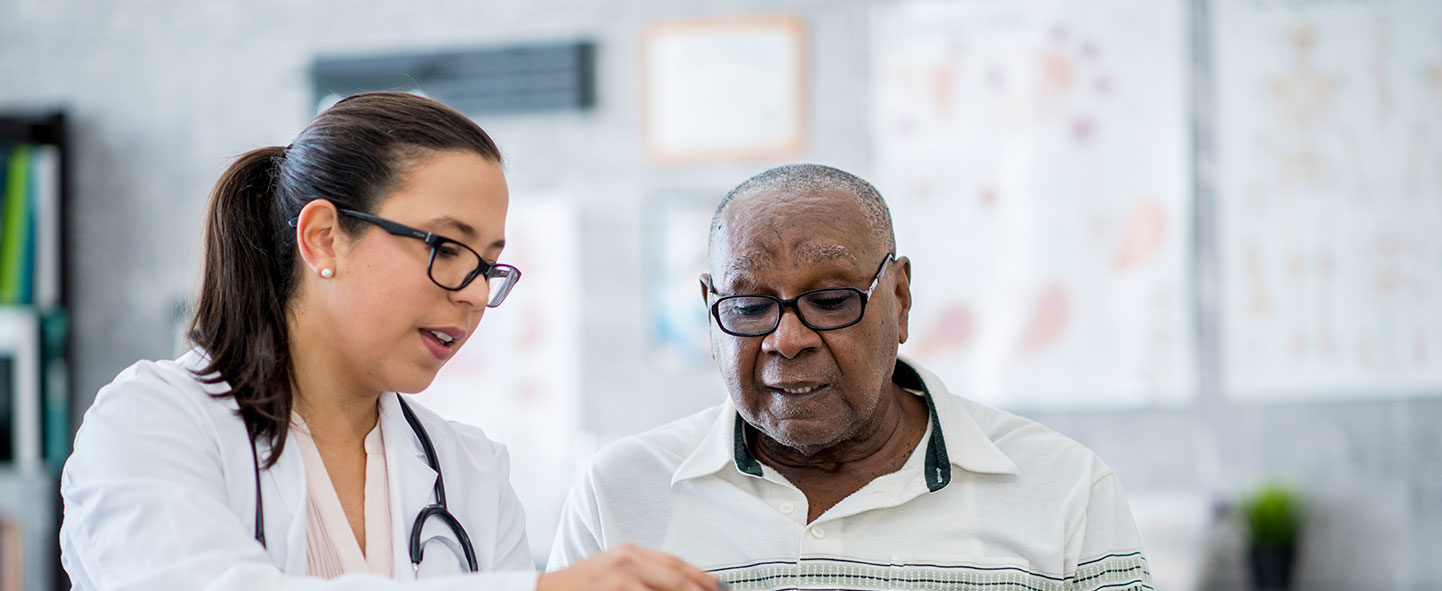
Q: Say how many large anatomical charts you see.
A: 2